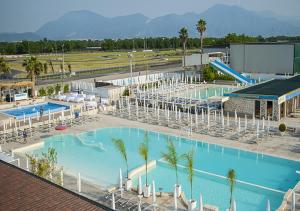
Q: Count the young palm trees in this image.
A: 5